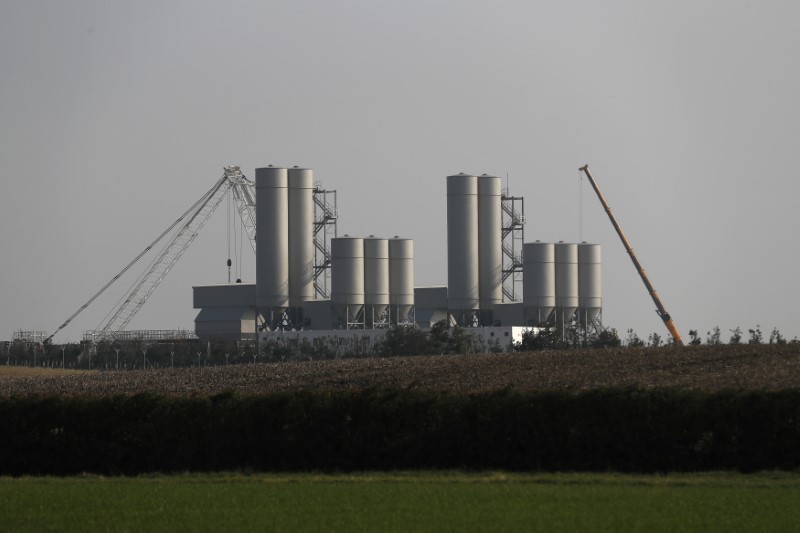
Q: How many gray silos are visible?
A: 10